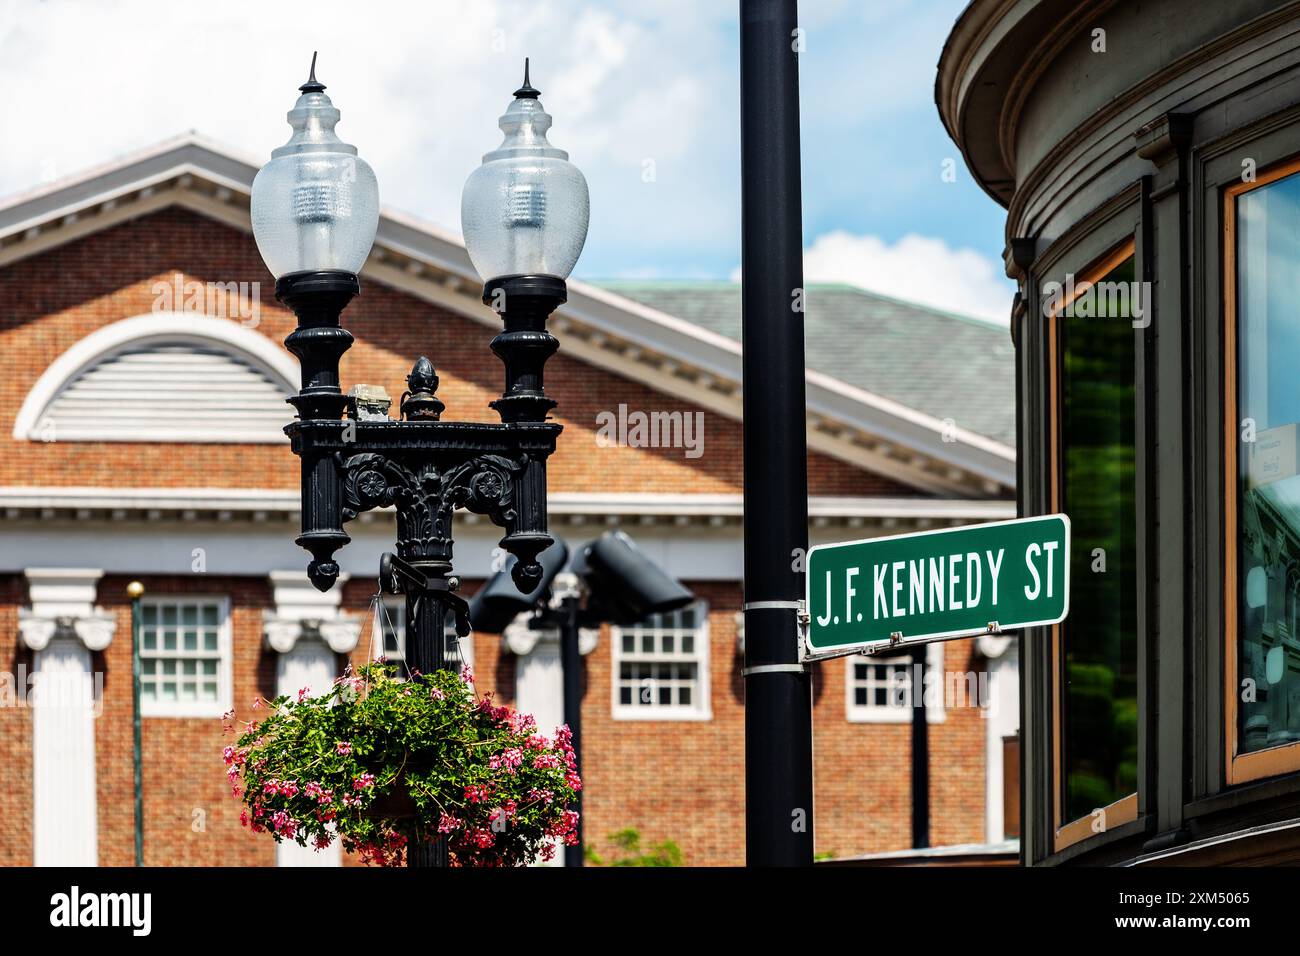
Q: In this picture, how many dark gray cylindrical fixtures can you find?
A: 2